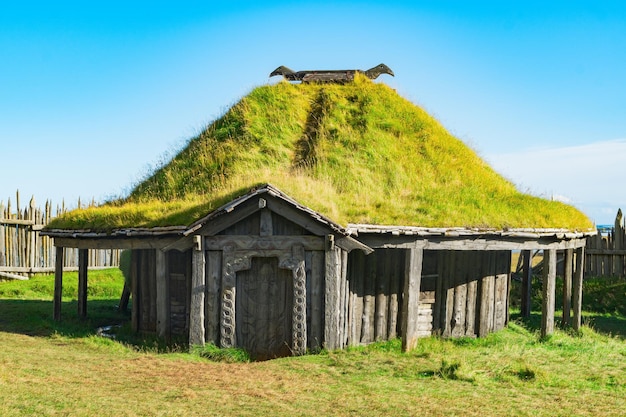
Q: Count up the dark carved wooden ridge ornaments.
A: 2